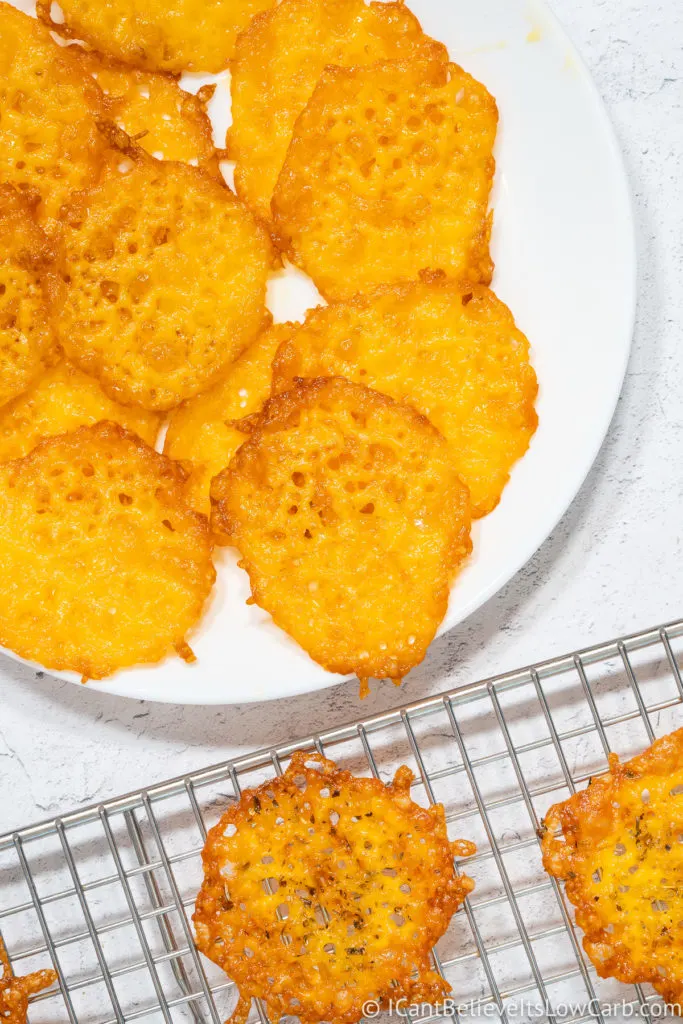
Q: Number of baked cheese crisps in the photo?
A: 15